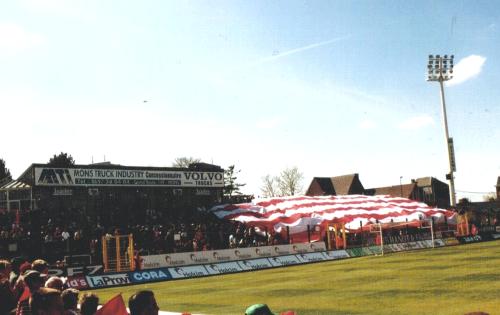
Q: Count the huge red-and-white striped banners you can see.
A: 1